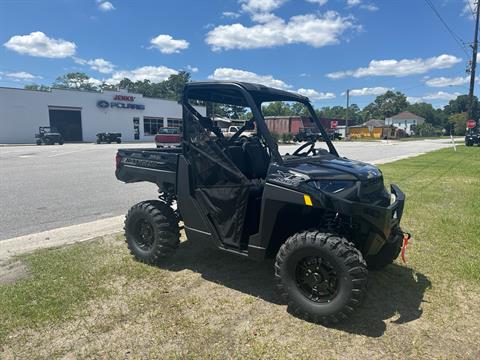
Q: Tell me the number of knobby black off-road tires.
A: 3